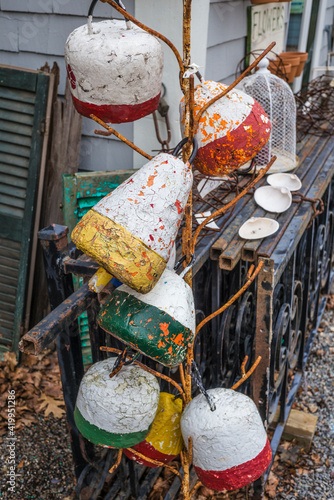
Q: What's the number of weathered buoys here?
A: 7